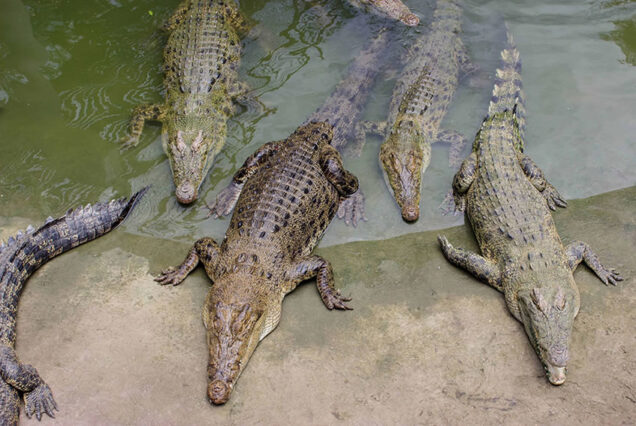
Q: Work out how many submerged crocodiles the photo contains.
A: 3